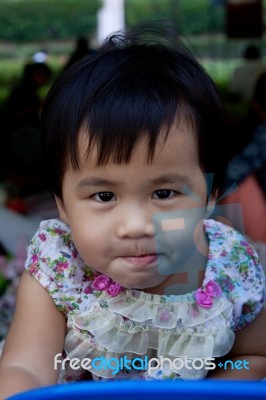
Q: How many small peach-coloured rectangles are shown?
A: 1